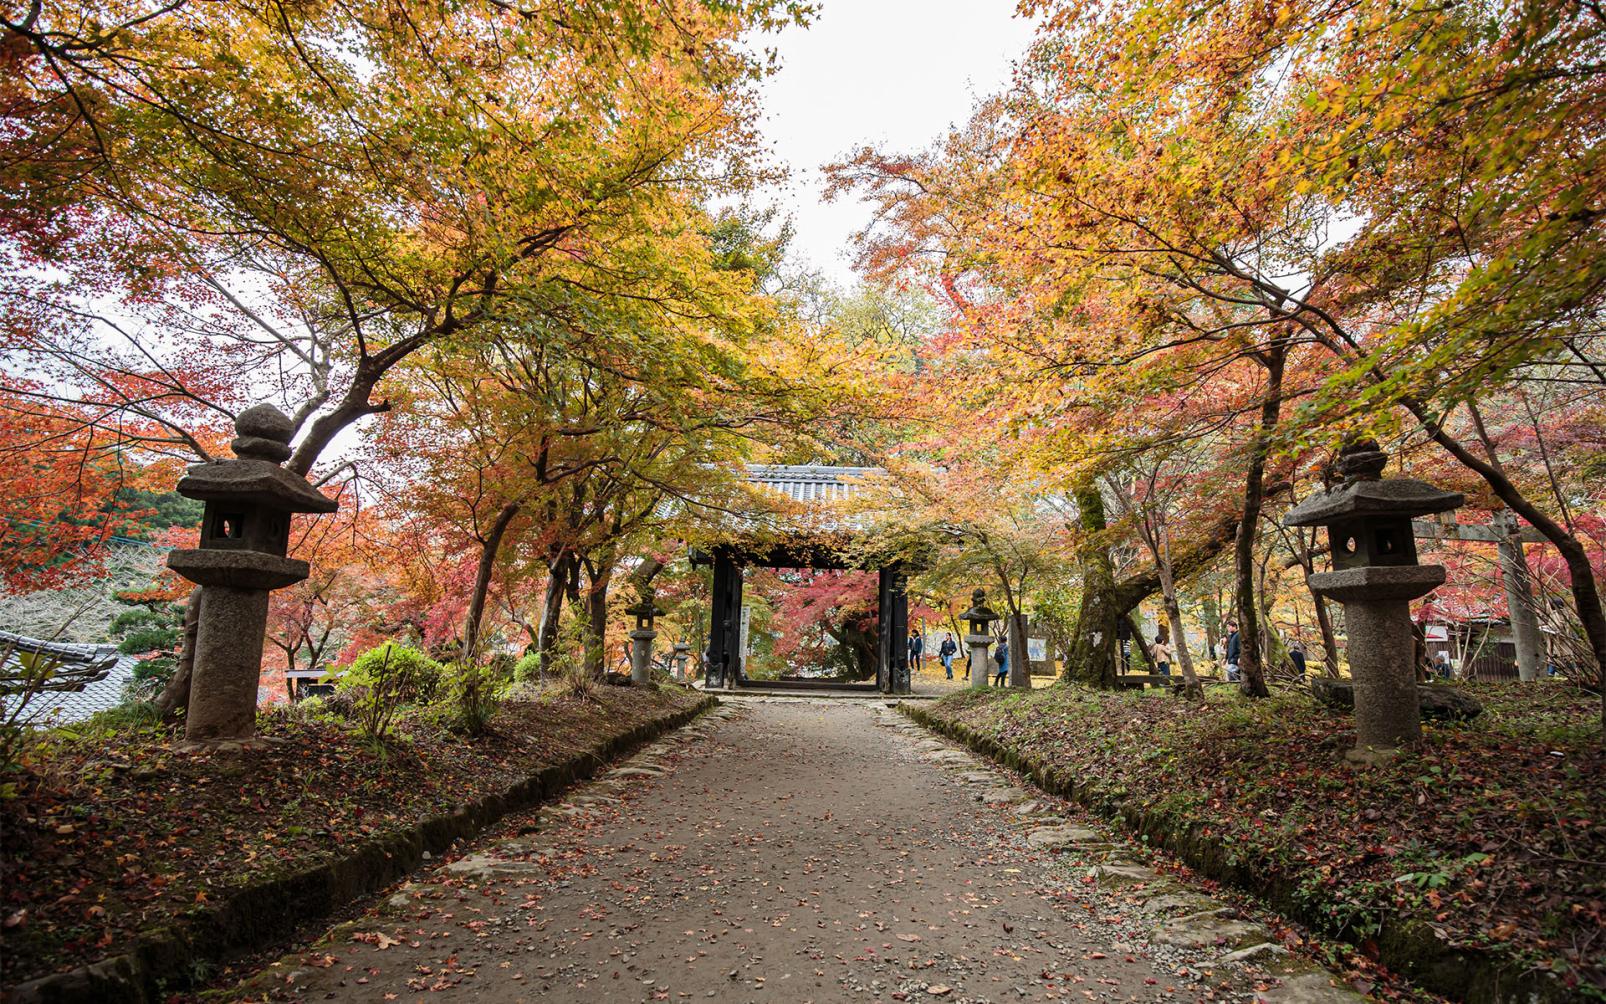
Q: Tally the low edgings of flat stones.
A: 2